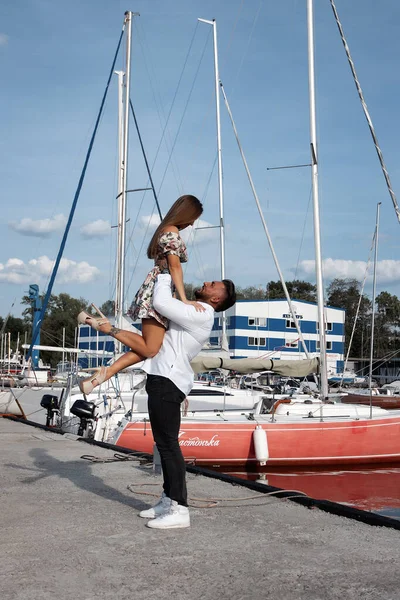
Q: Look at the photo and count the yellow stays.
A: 0